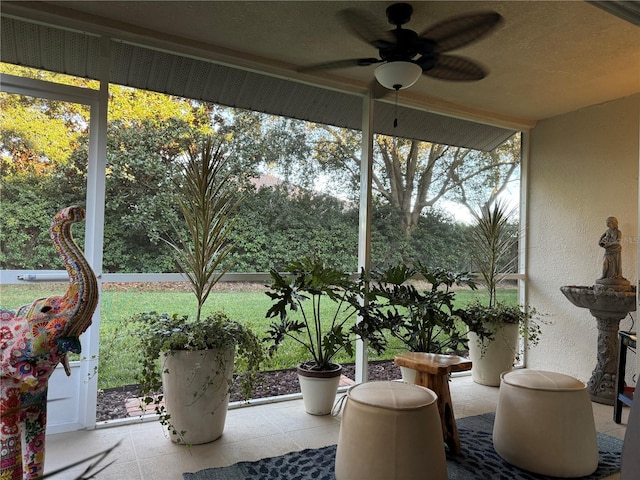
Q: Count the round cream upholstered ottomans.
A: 2